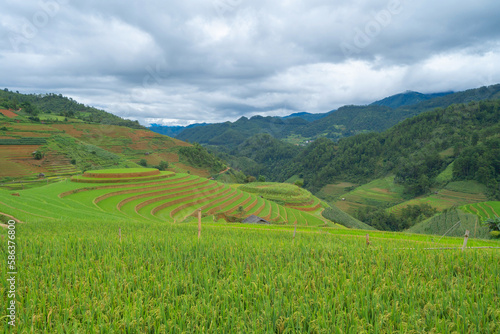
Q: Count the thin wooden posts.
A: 5